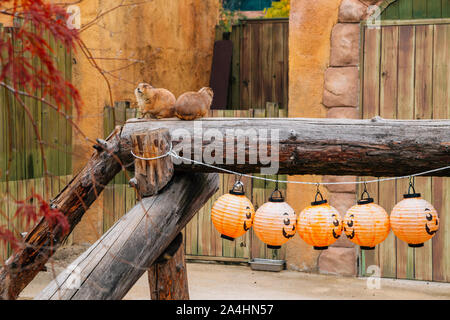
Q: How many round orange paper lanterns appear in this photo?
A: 5